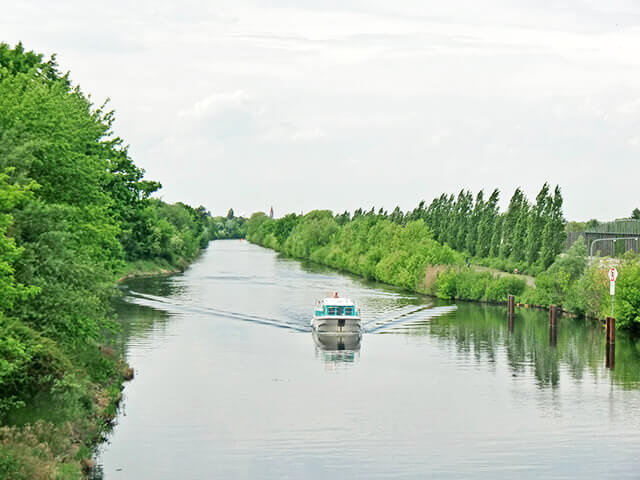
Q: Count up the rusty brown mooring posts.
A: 3